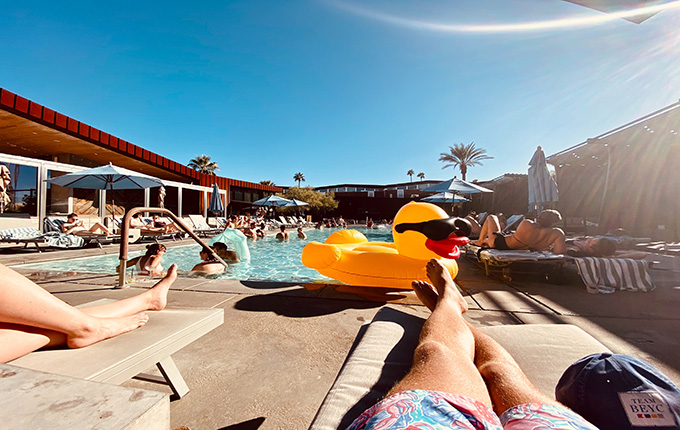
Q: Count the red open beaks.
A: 1